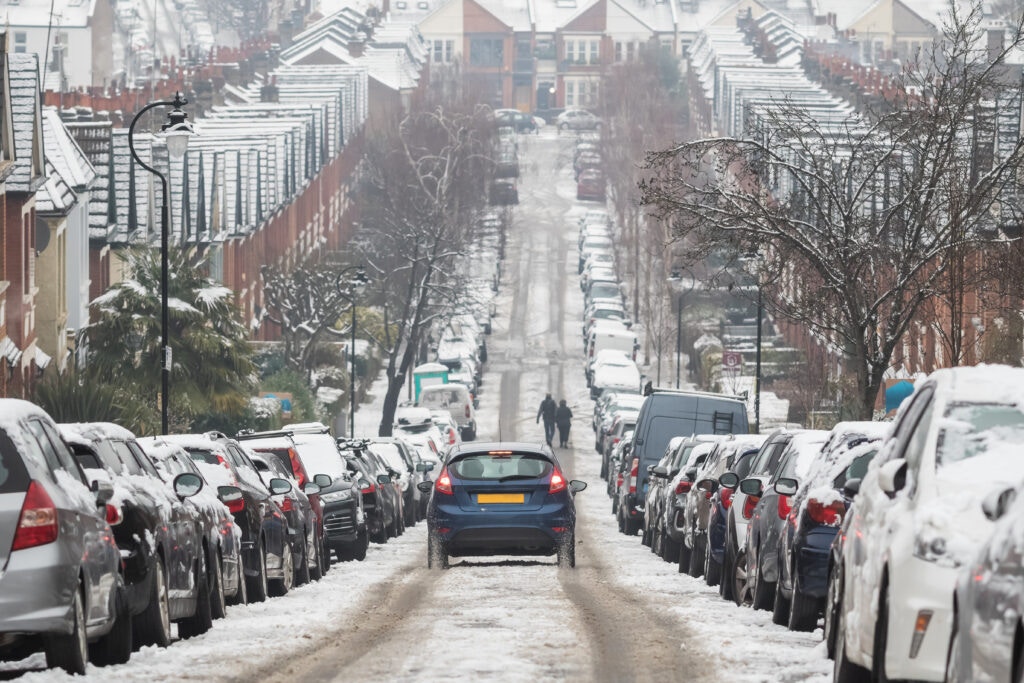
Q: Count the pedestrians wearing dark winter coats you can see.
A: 2